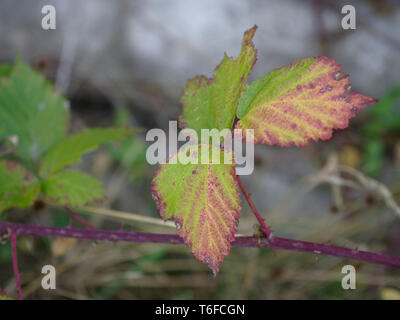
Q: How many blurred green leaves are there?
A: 4